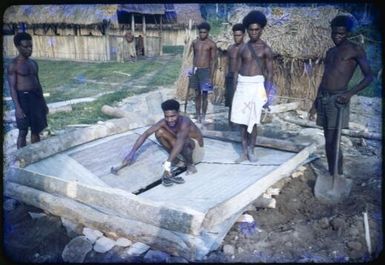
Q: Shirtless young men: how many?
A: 6